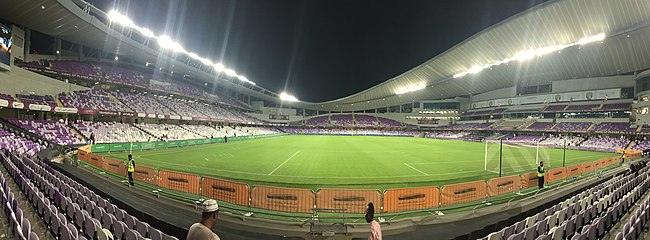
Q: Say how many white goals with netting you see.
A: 1